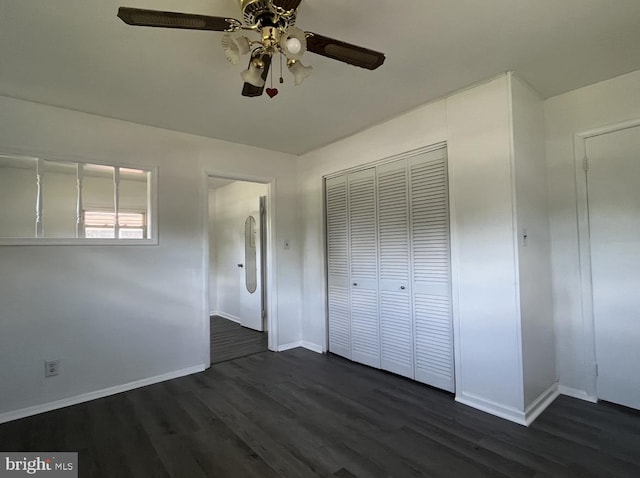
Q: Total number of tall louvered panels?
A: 4